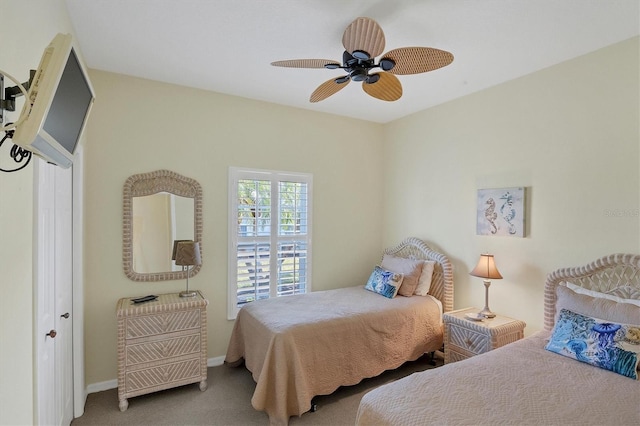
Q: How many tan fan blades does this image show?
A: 5